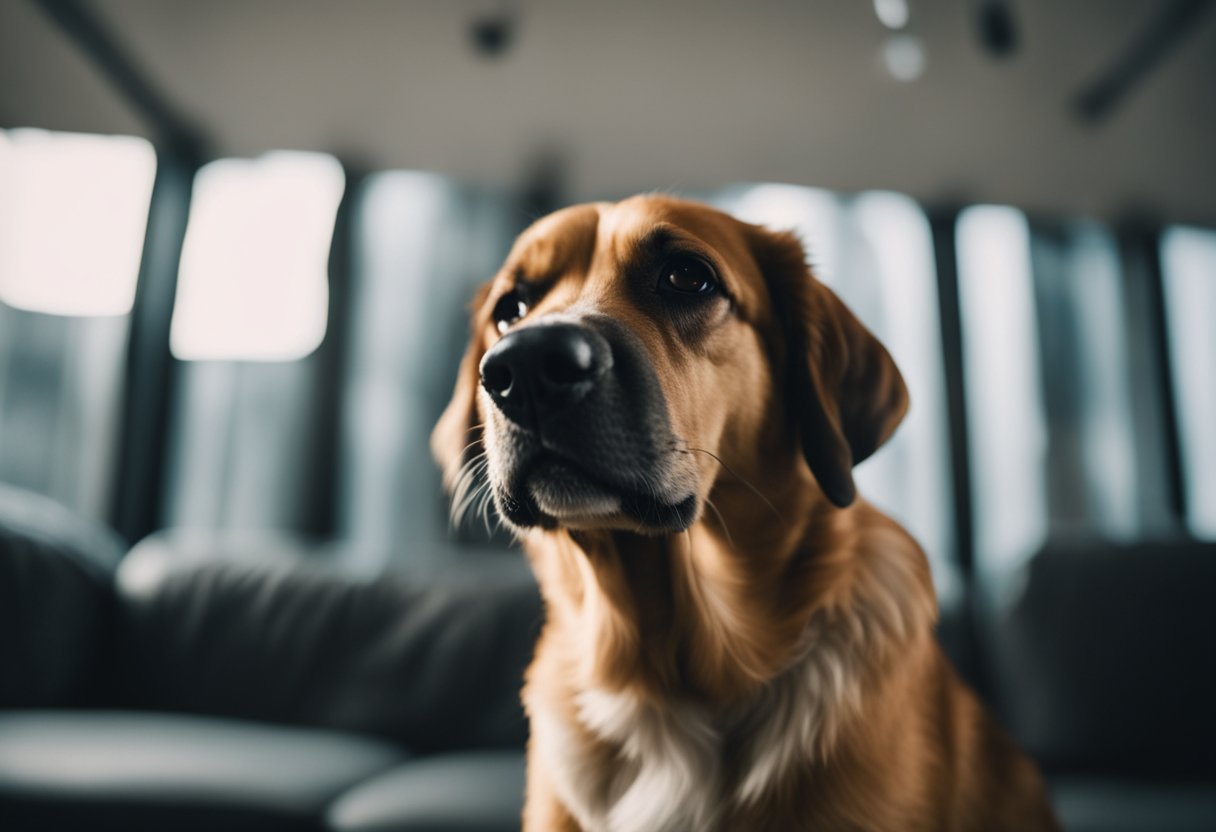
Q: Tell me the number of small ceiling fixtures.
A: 4